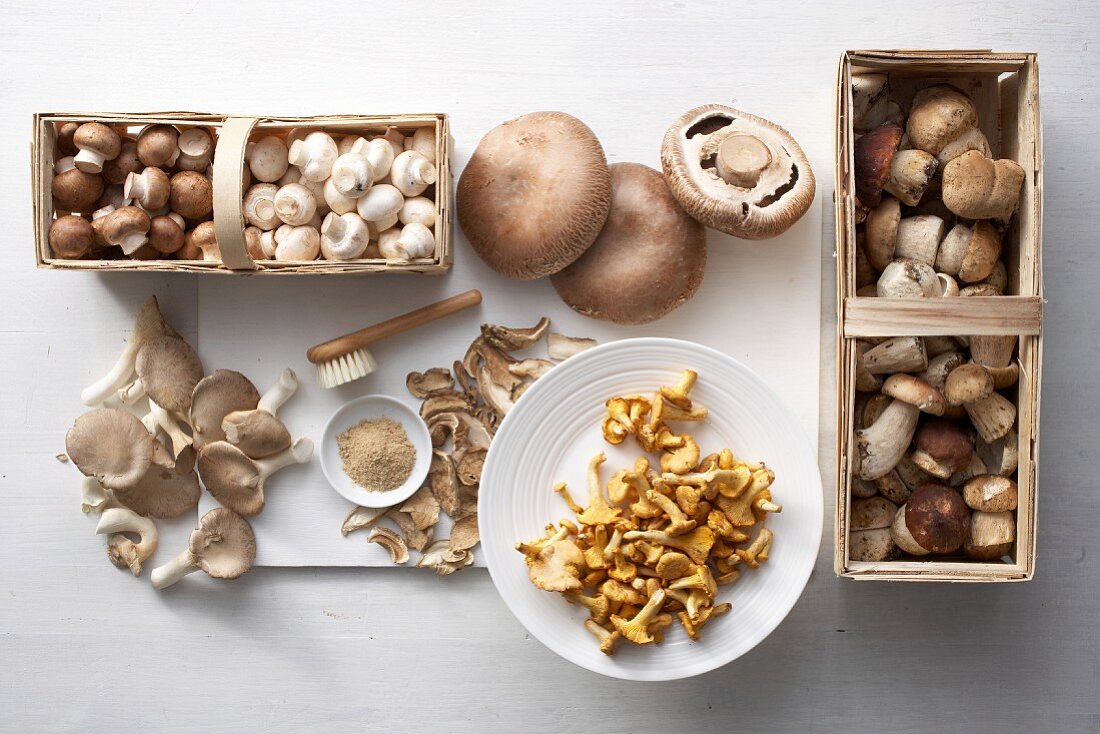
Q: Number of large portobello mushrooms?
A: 3